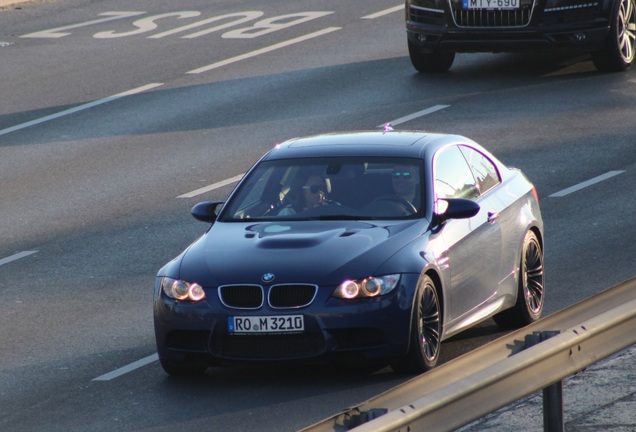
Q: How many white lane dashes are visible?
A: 8